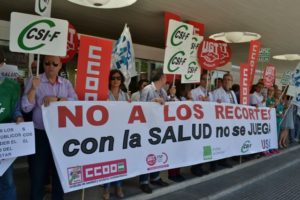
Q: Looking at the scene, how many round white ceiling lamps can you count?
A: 3